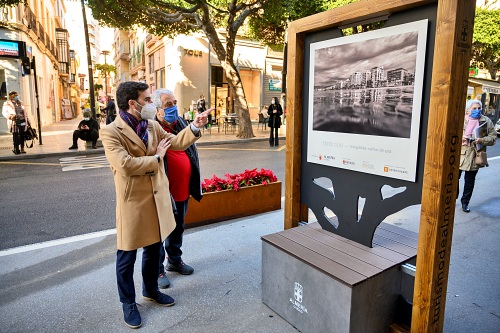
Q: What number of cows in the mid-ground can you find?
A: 0